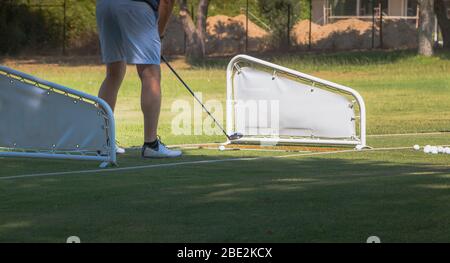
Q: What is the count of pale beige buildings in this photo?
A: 1